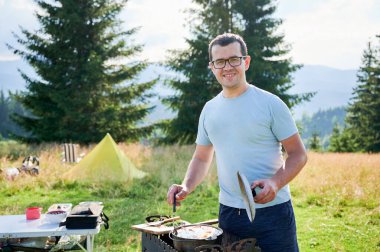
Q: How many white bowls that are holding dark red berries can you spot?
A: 1